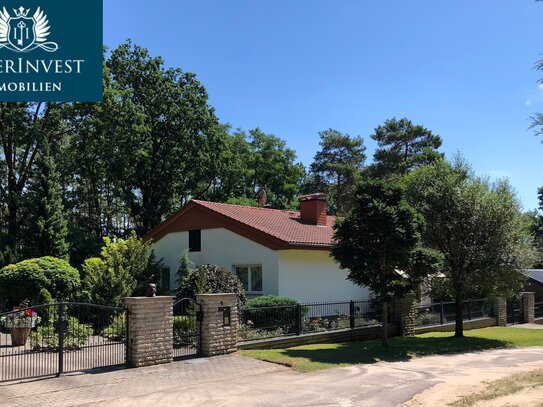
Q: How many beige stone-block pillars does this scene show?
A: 5